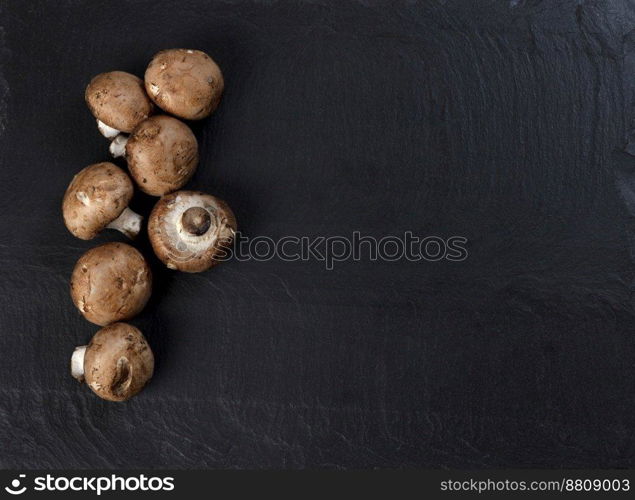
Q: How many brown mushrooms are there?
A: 7